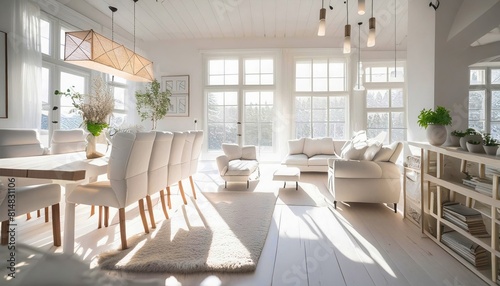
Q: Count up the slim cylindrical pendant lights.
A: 4